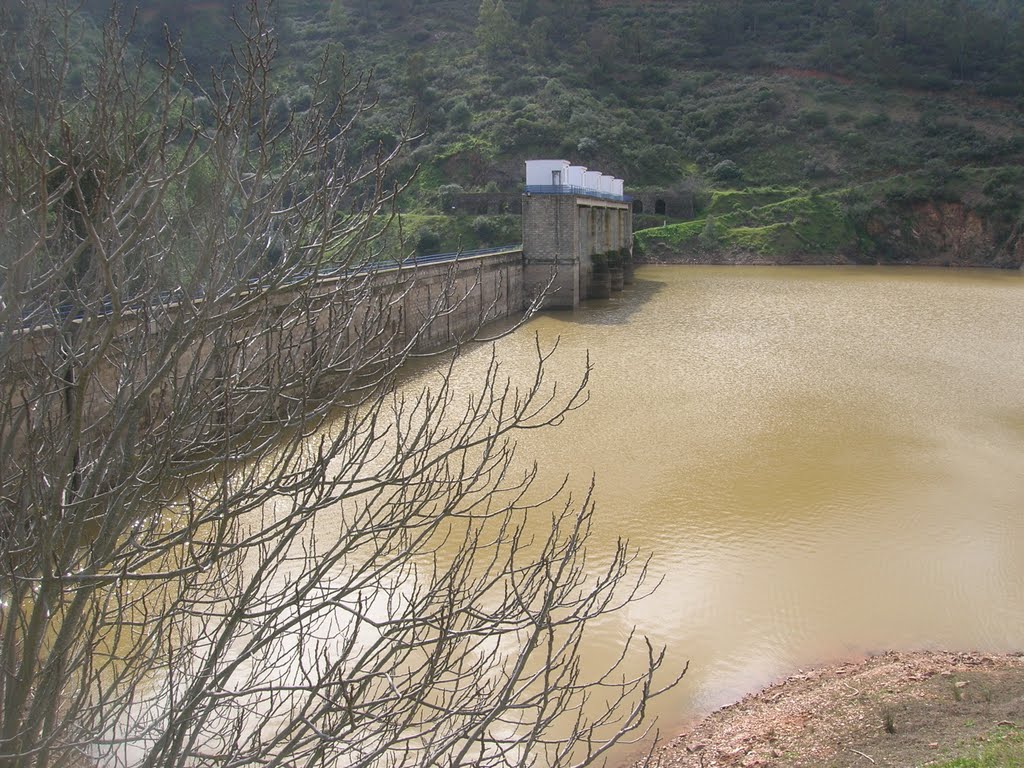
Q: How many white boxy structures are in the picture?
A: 5